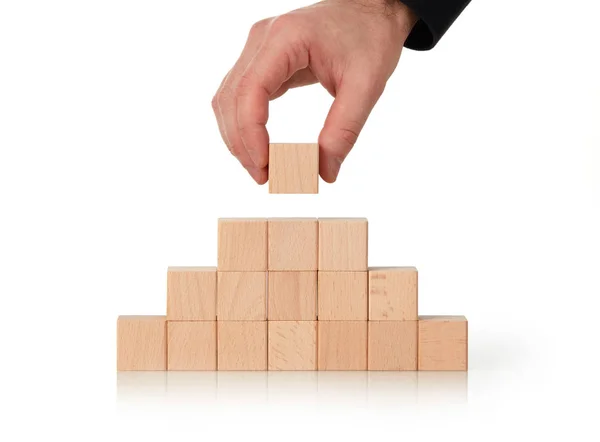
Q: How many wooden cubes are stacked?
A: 15